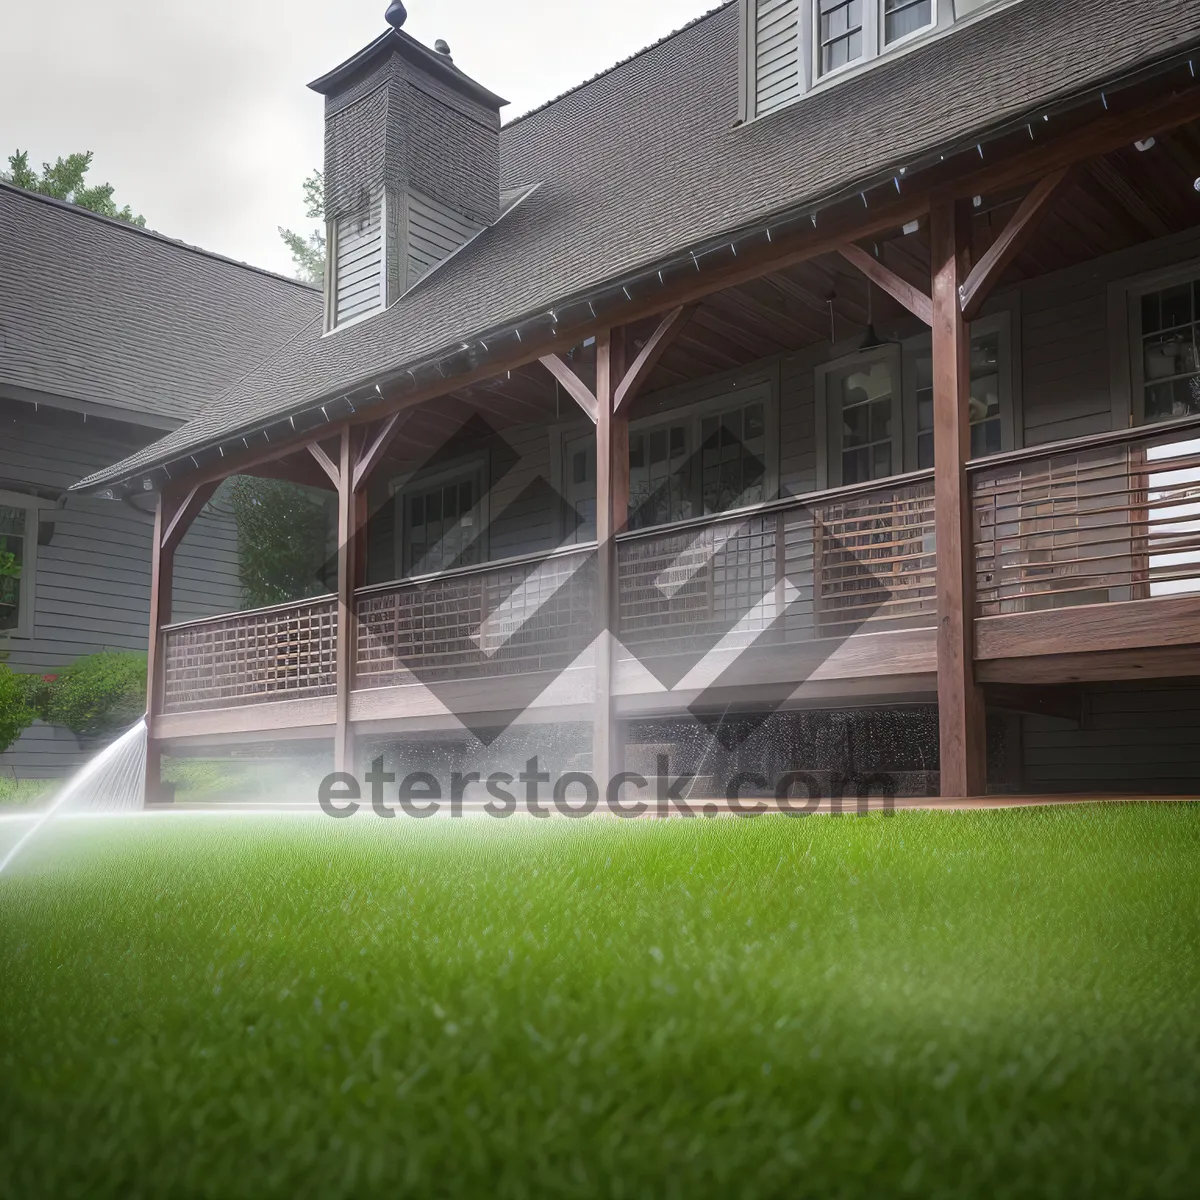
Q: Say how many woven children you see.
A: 0